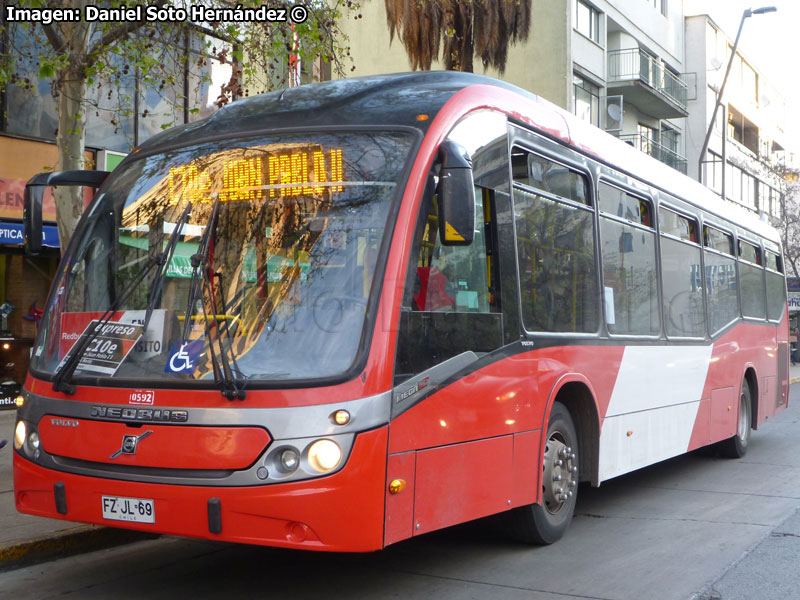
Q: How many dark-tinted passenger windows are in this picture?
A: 6